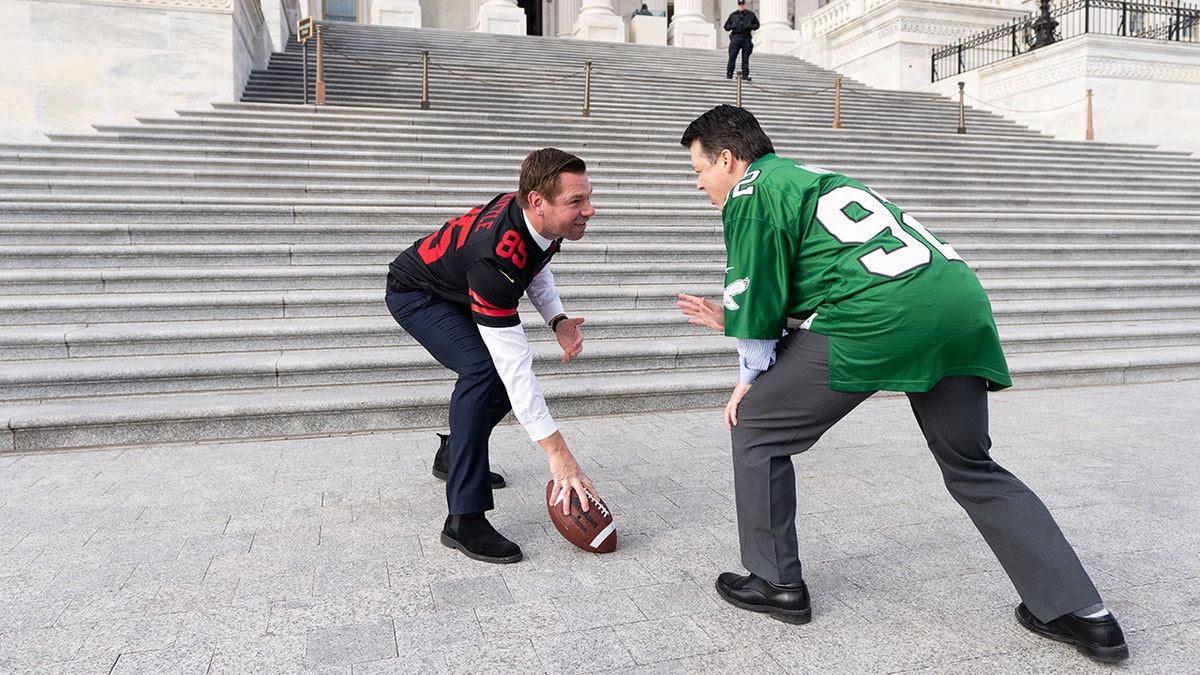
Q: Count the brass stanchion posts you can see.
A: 7